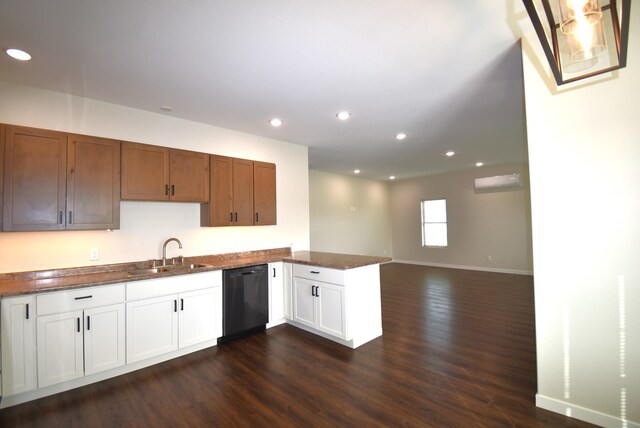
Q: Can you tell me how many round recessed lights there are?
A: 8